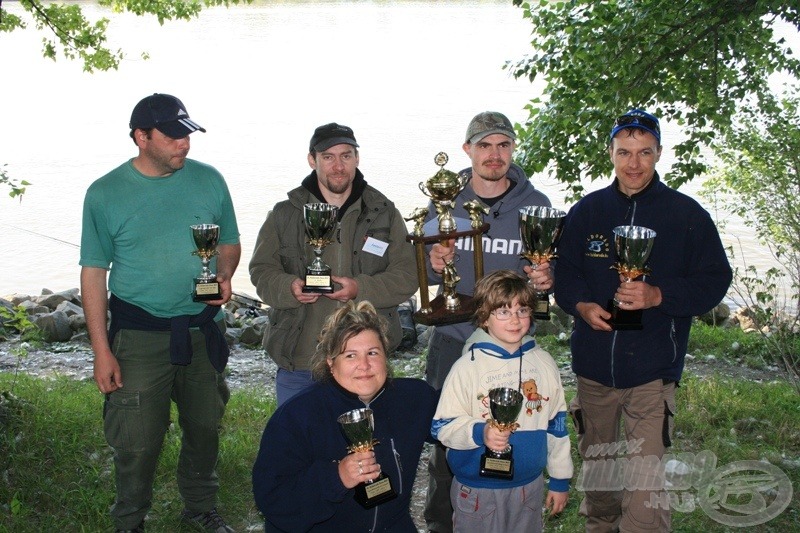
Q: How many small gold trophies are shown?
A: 6